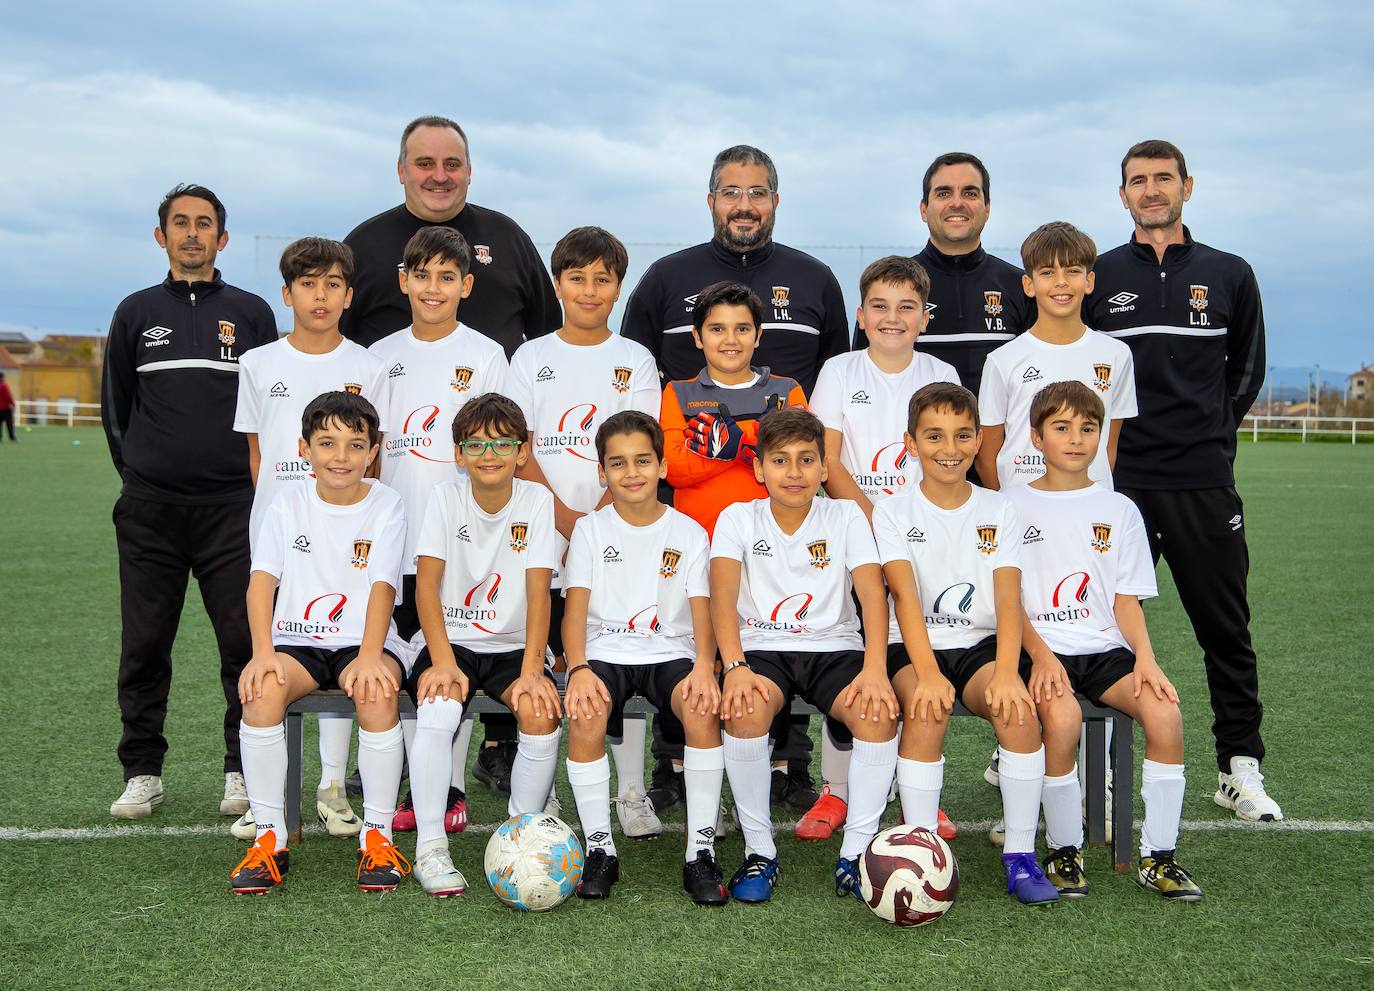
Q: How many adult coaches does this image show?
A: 5